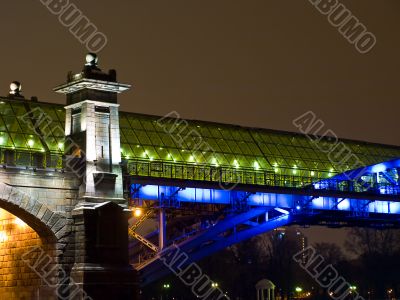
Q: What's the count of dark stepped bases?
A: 2